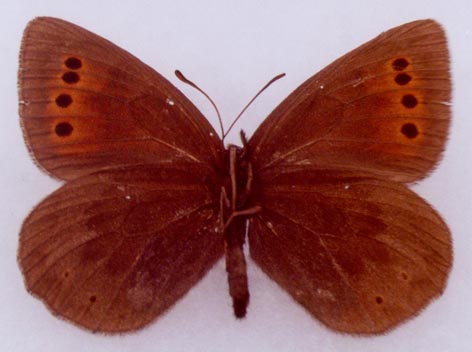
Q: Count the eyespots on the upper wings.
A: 8